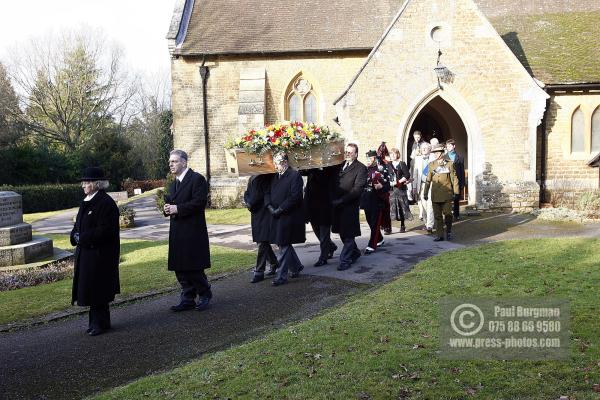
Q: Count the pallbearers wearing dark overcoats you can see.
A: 4